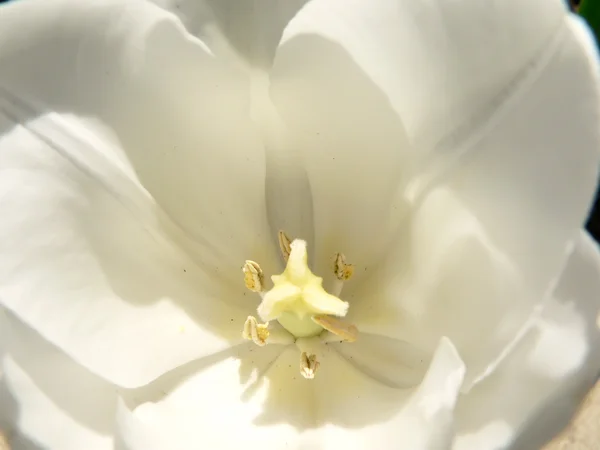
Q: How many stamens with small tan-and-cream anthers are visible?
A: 6